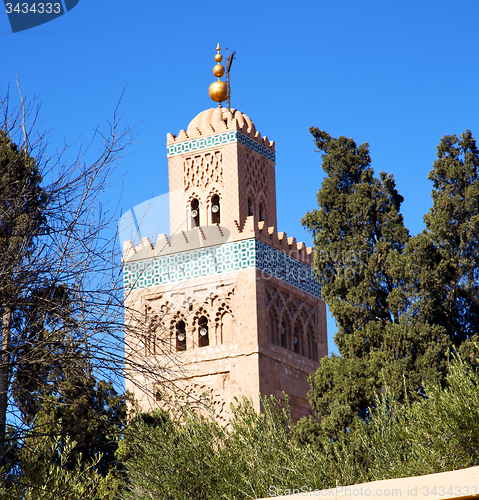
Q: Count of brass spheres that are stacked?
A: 3